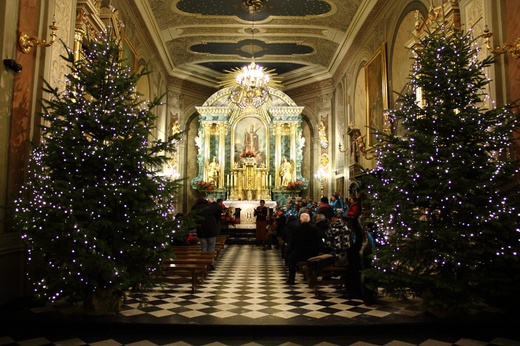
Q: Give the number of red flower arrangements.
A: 3